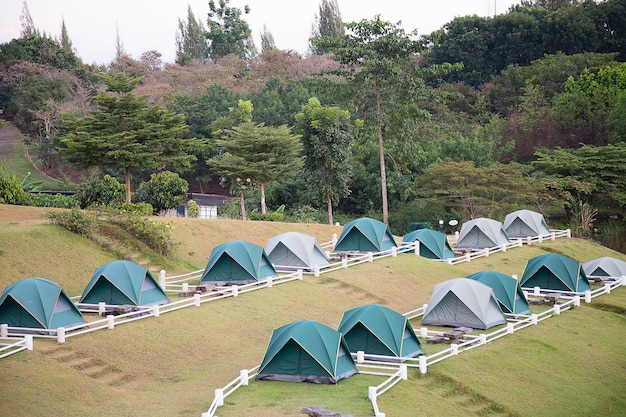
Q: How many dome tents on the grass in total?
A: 14